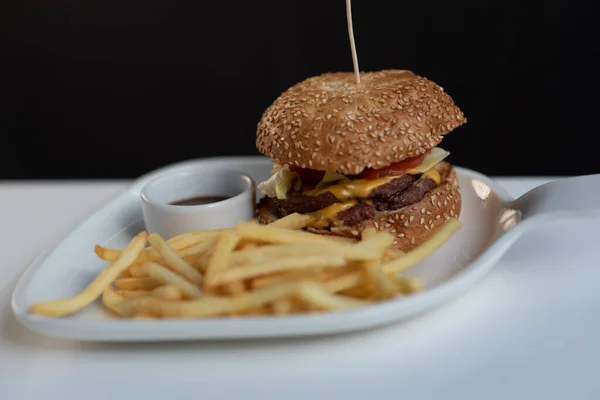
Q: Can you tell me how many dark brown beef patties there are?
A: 2